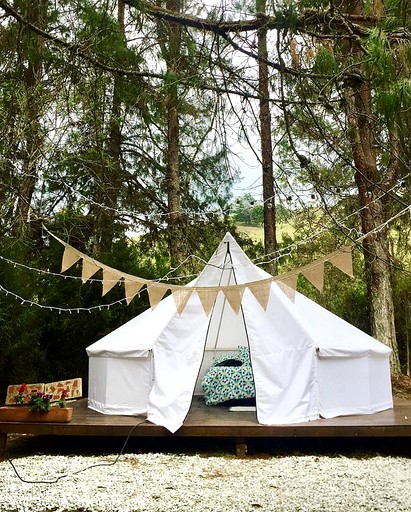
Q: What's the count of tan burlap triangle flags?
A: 12